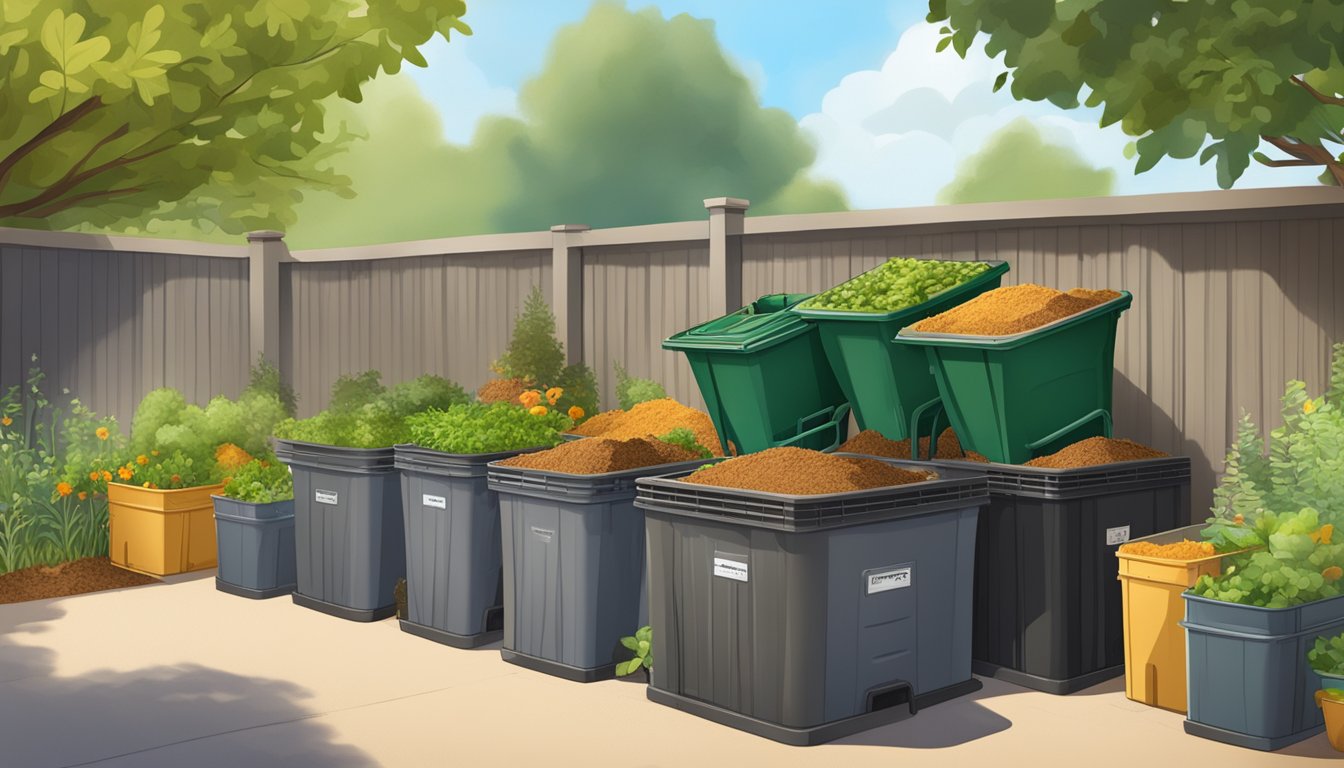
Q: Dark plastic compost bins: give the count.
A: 5